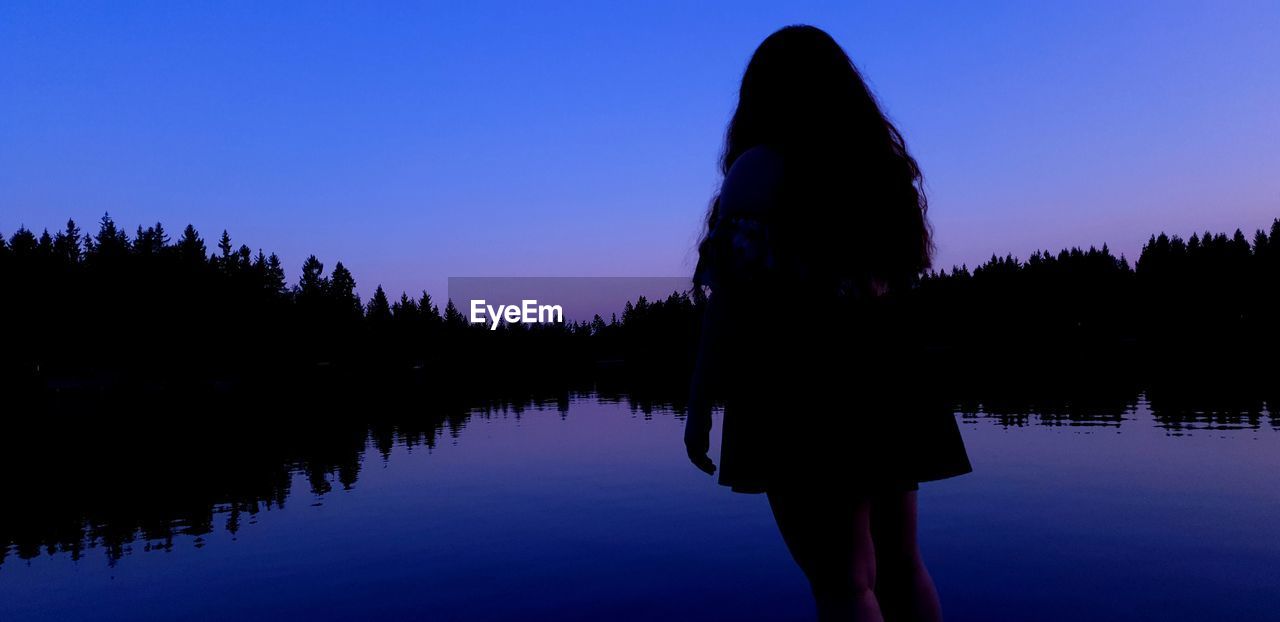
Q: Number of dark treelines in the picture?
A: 2